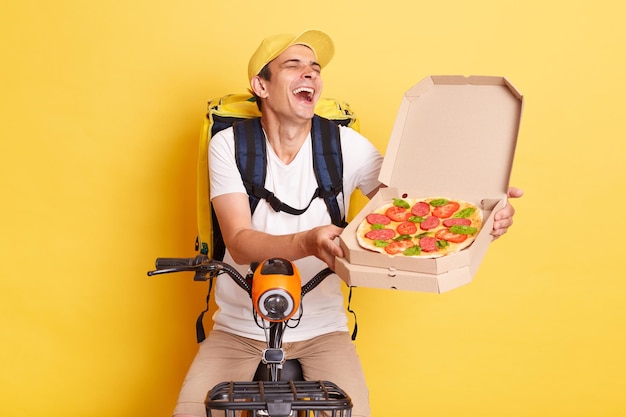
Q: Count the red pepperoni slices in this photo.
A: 6